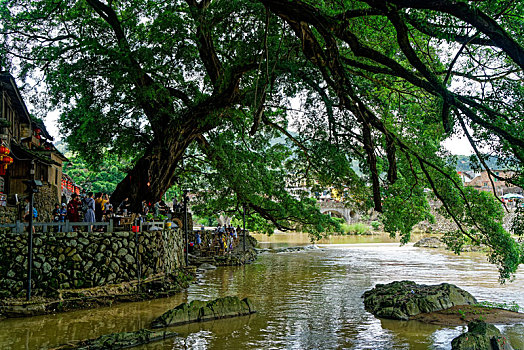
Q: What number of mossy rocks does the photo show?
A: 4